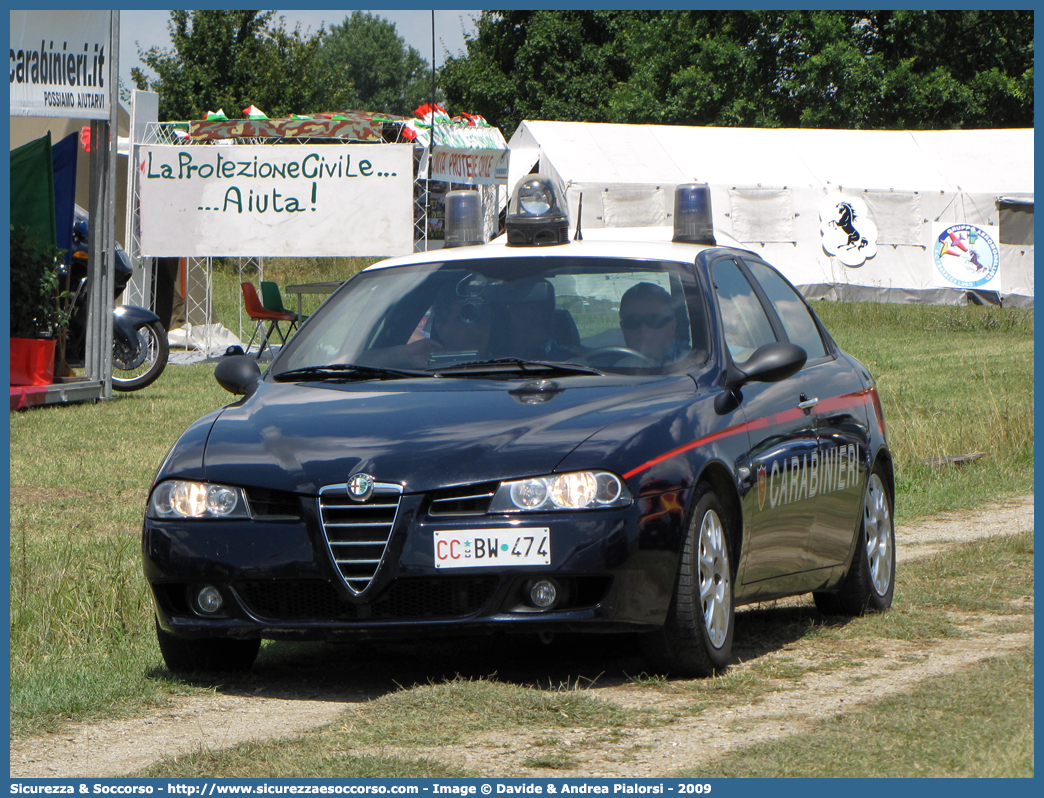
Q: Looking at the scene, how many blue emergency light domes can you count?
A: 2